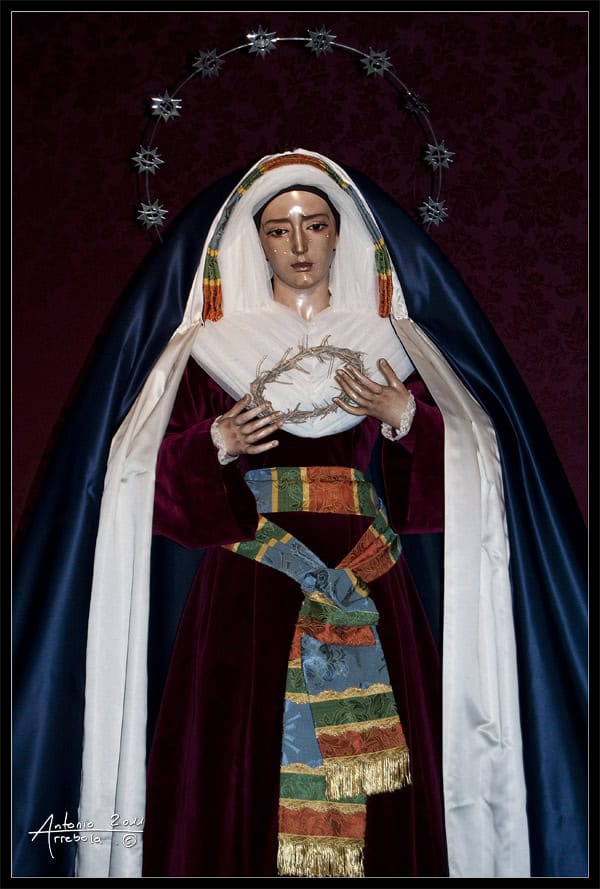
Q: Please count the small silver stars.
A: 10